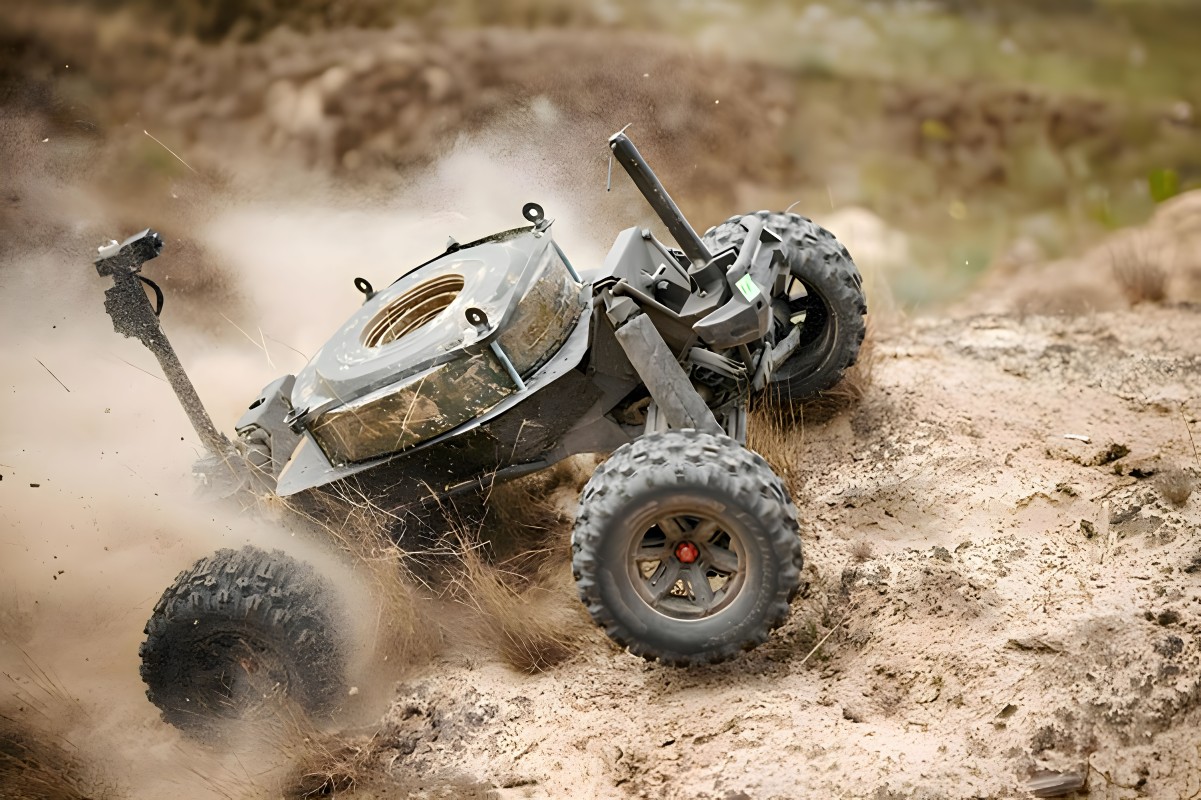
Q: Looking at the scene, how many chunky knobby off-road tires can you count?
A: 3